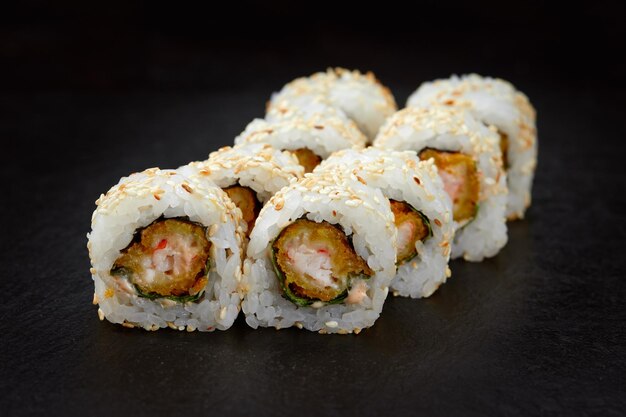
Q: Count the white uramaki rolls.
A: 8